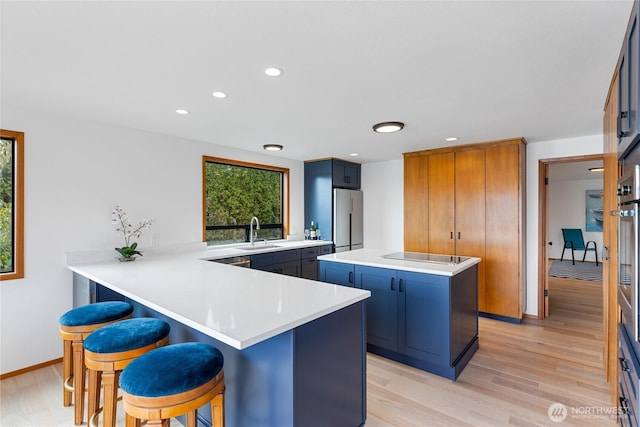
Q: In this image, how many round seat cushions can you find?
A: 3